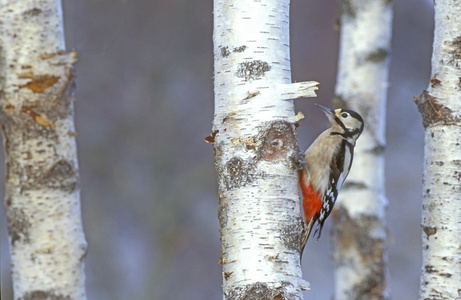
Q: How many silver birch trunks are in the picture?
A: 4